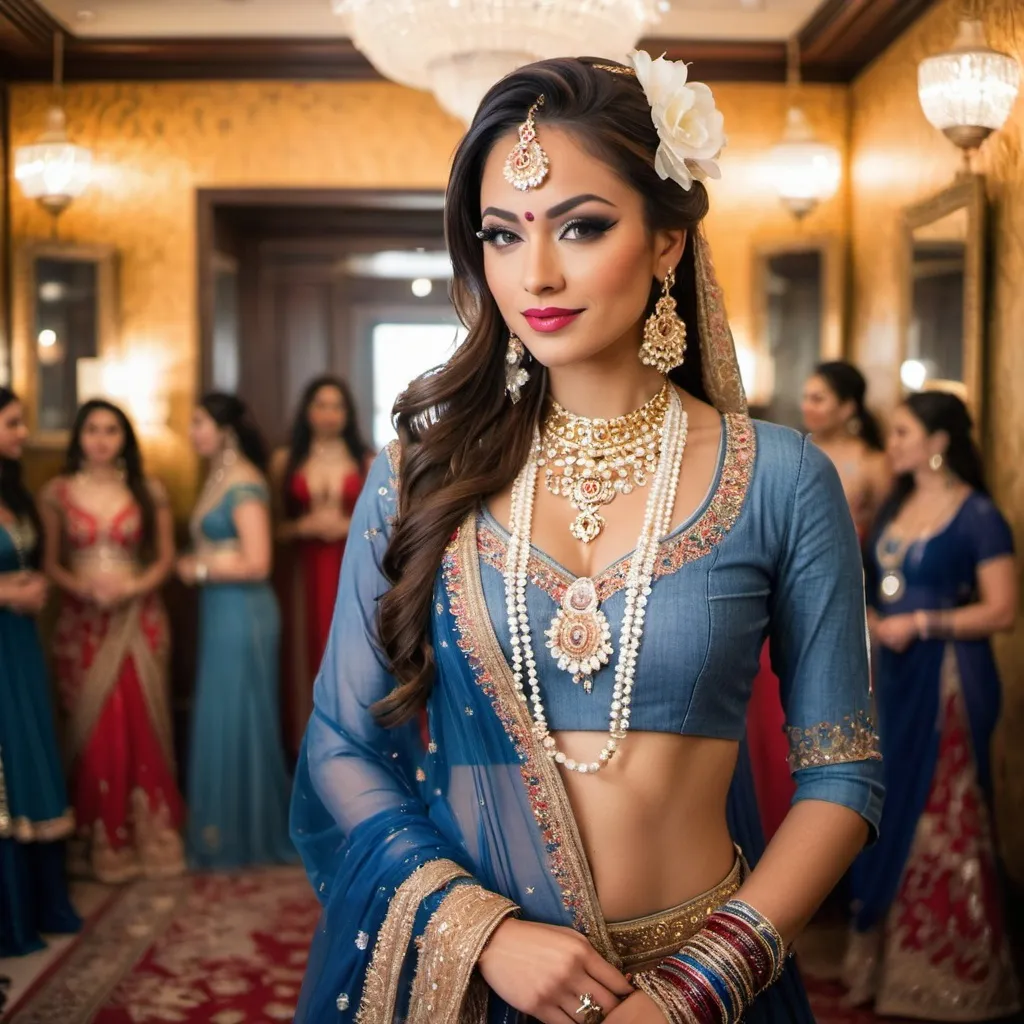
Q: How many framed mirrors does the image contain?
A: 3